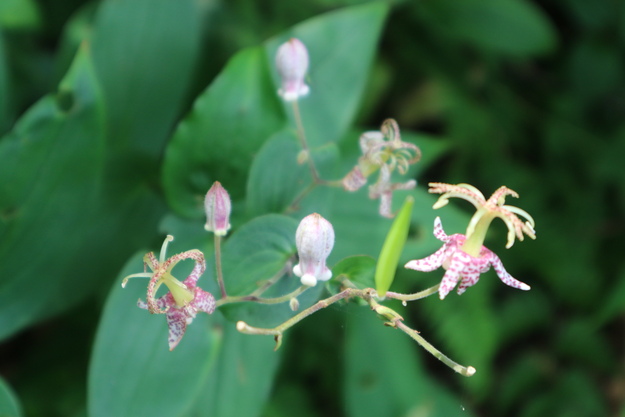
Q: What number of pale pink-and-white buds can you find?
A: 3